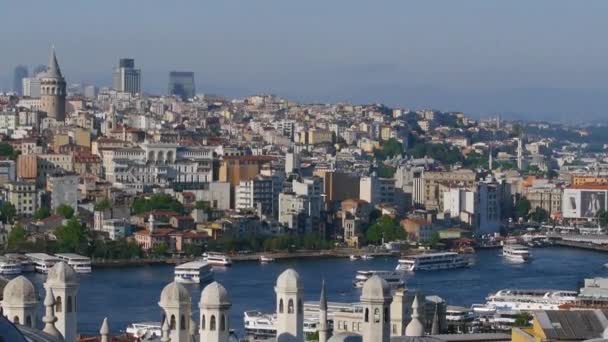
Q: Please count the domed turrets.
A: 6